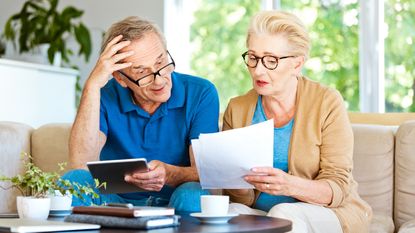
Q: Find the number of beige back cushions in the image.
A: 4